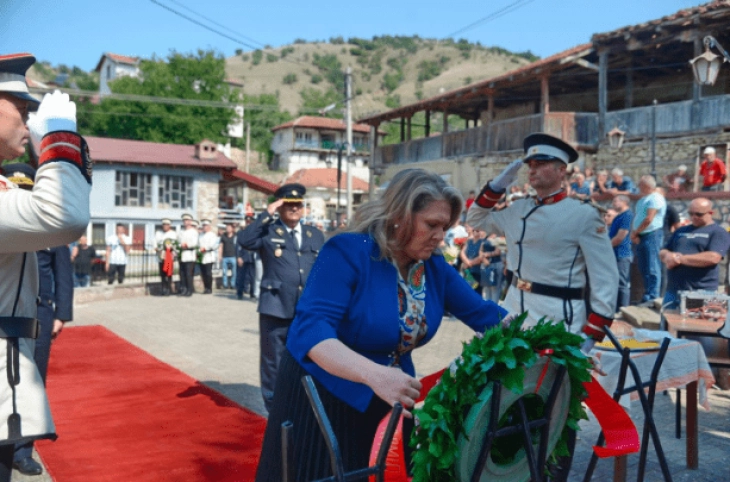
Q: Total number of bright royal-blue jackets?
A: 1